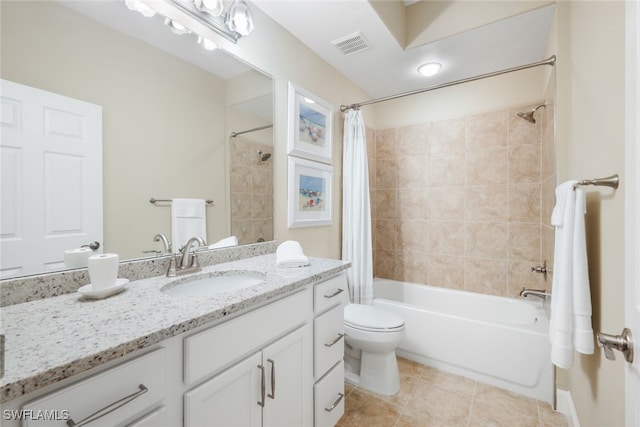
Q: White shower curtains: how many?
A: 1